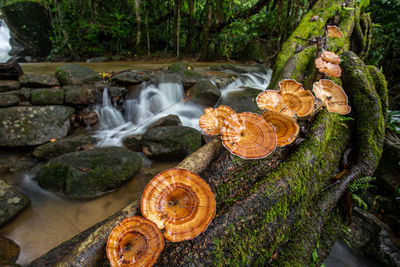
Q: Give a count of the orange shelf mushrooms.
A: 11